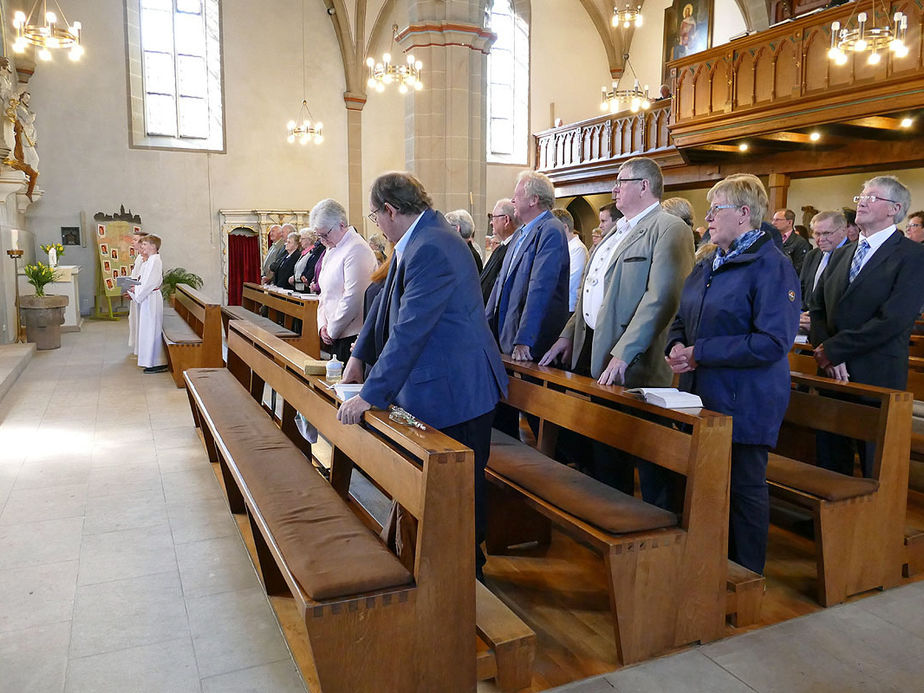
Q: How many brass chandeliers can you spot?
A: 6